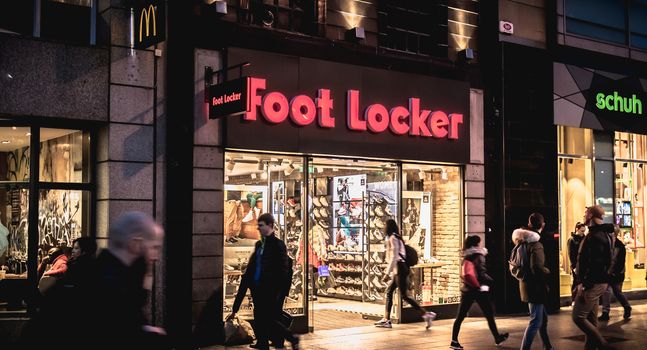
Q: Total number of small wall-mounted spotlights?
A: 3